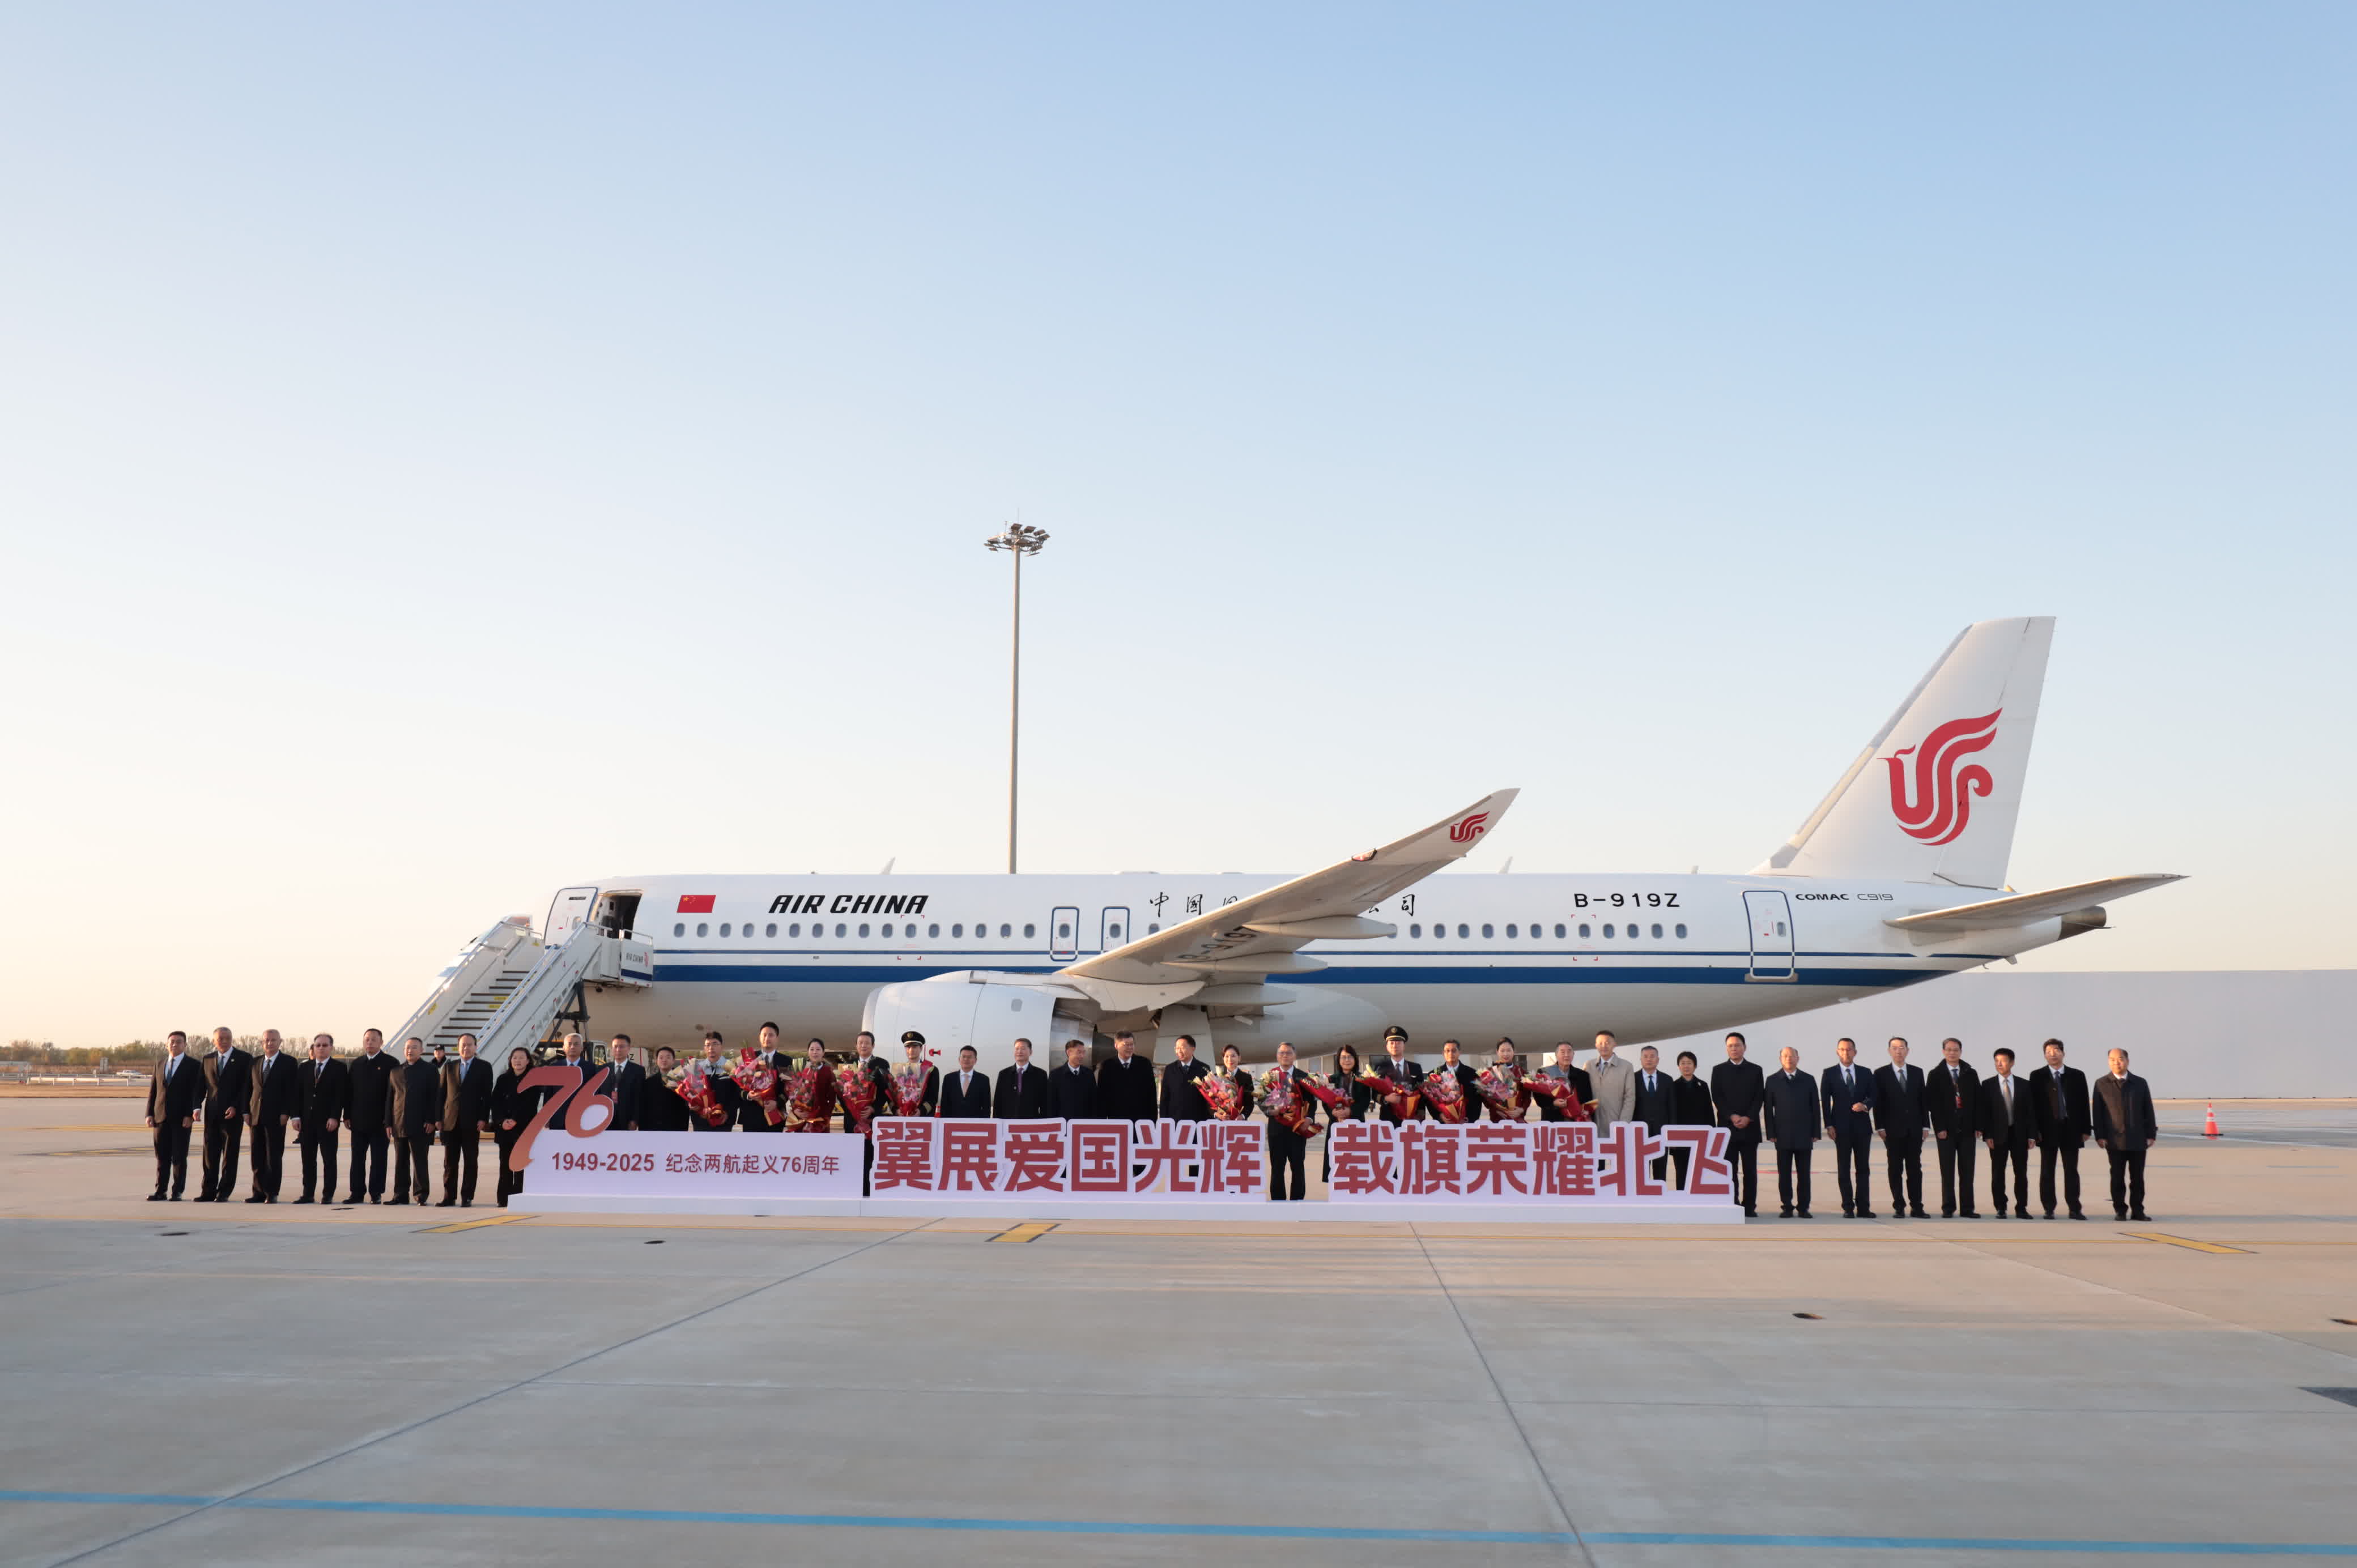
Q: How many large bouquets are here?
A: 12